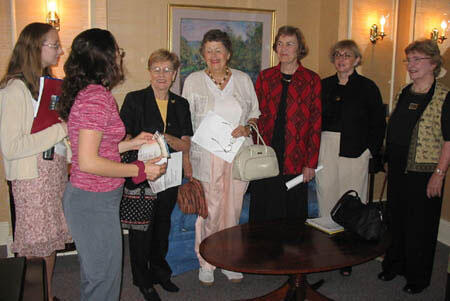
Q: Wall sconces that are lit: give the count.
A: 3